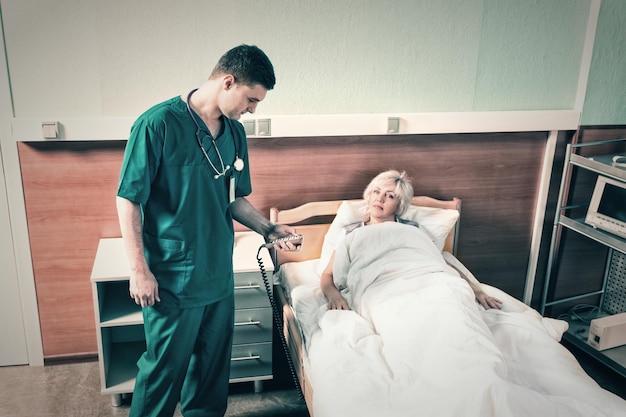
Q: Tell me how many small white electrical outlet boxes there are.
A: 4